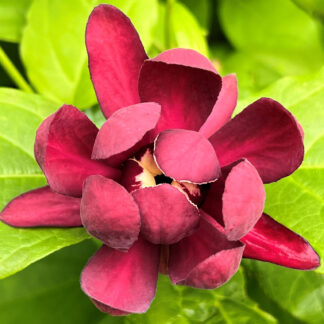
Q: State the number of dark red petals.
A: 14